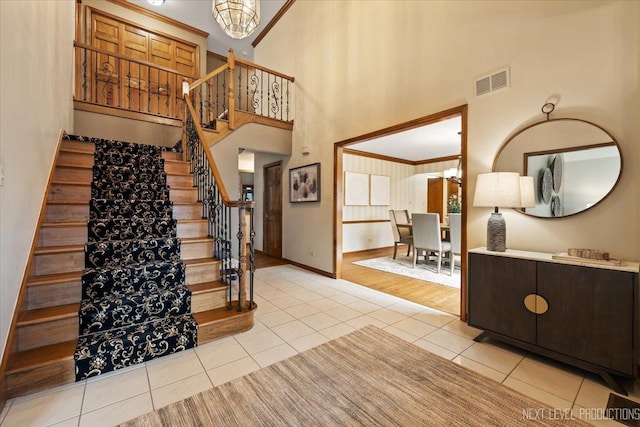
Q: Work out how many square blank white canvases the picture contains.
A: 2